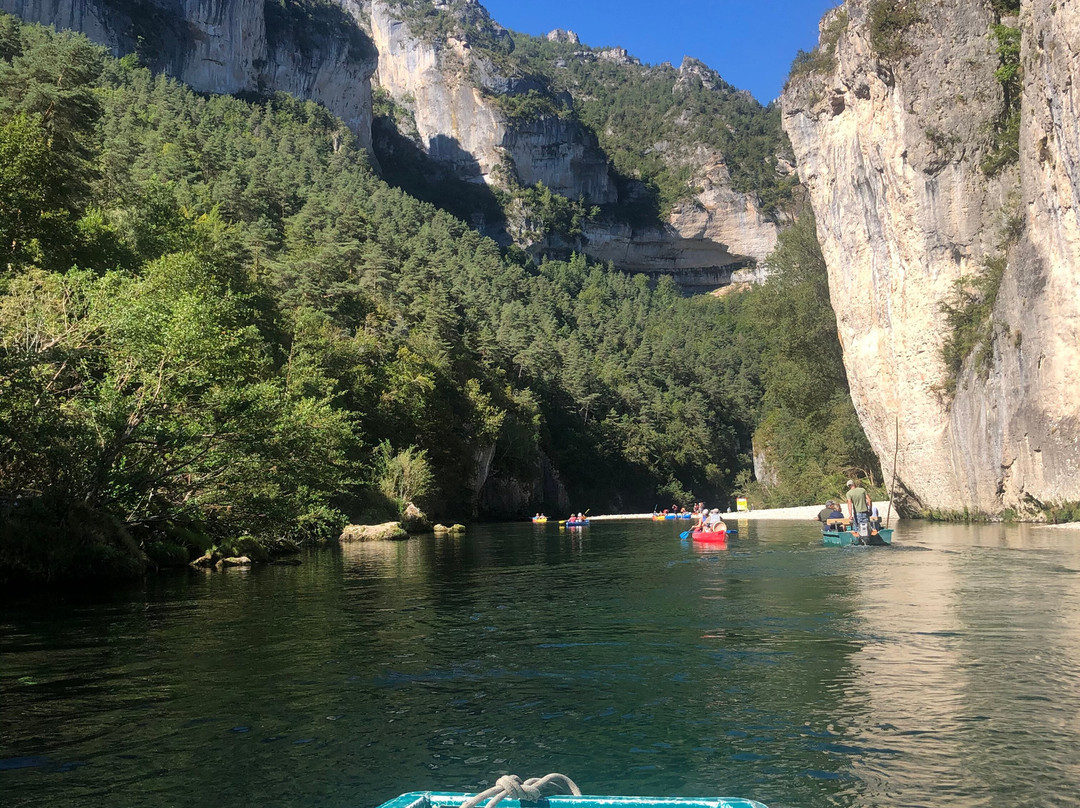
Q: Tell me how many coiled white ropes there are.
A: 1